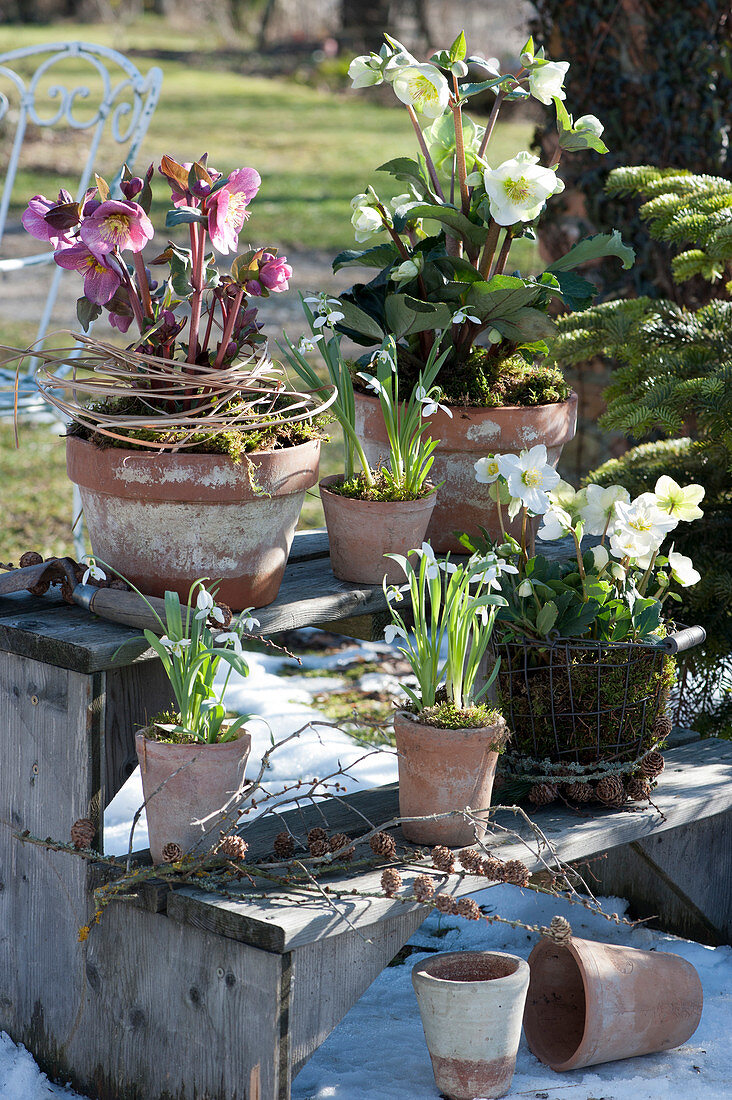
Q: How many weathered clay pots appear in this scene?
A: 7